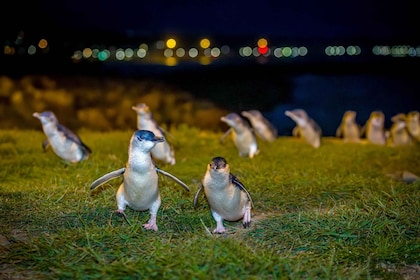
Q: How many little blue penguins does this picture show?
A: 11